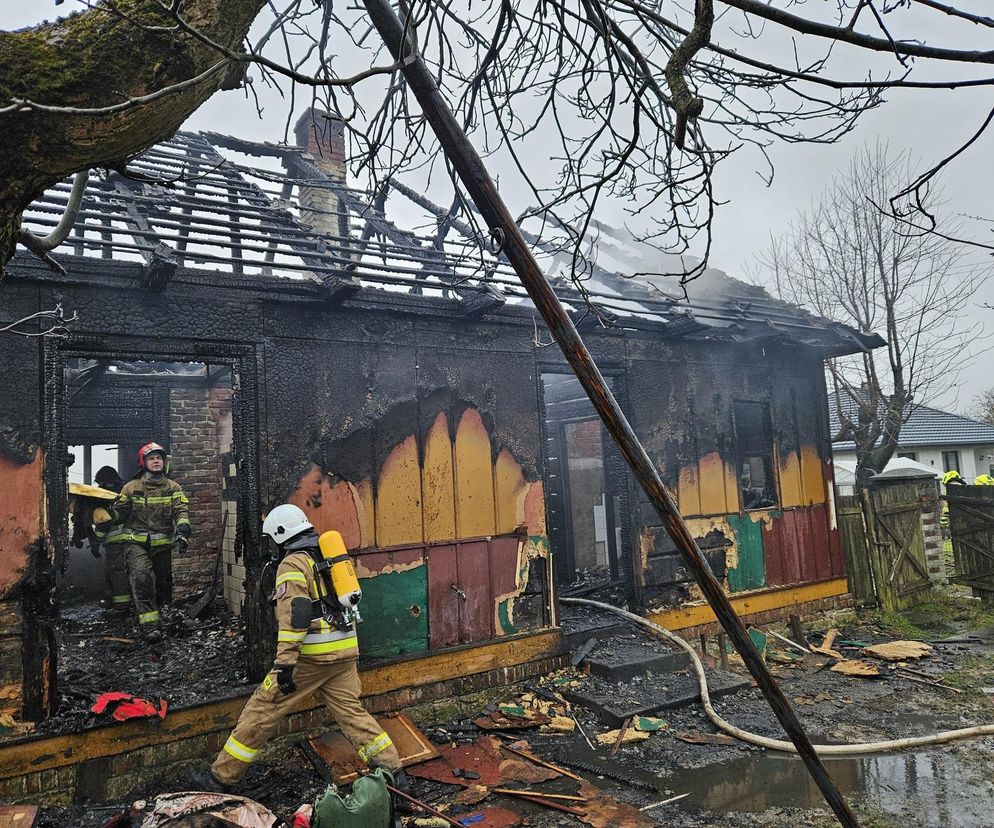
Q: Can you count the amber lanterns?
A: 0